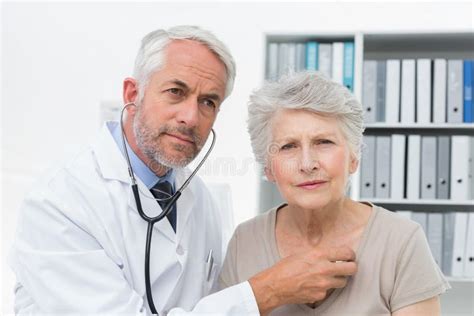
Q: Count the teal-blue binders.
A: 2